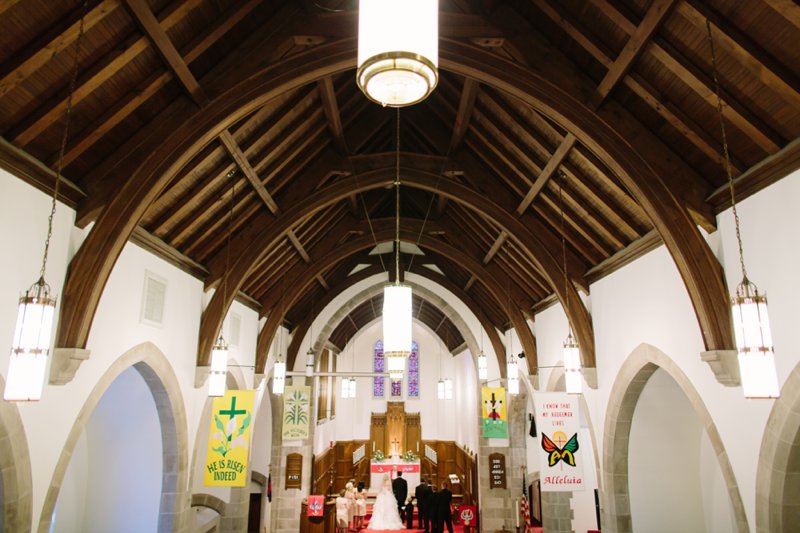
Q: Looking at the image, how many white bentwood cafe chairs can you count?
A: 0